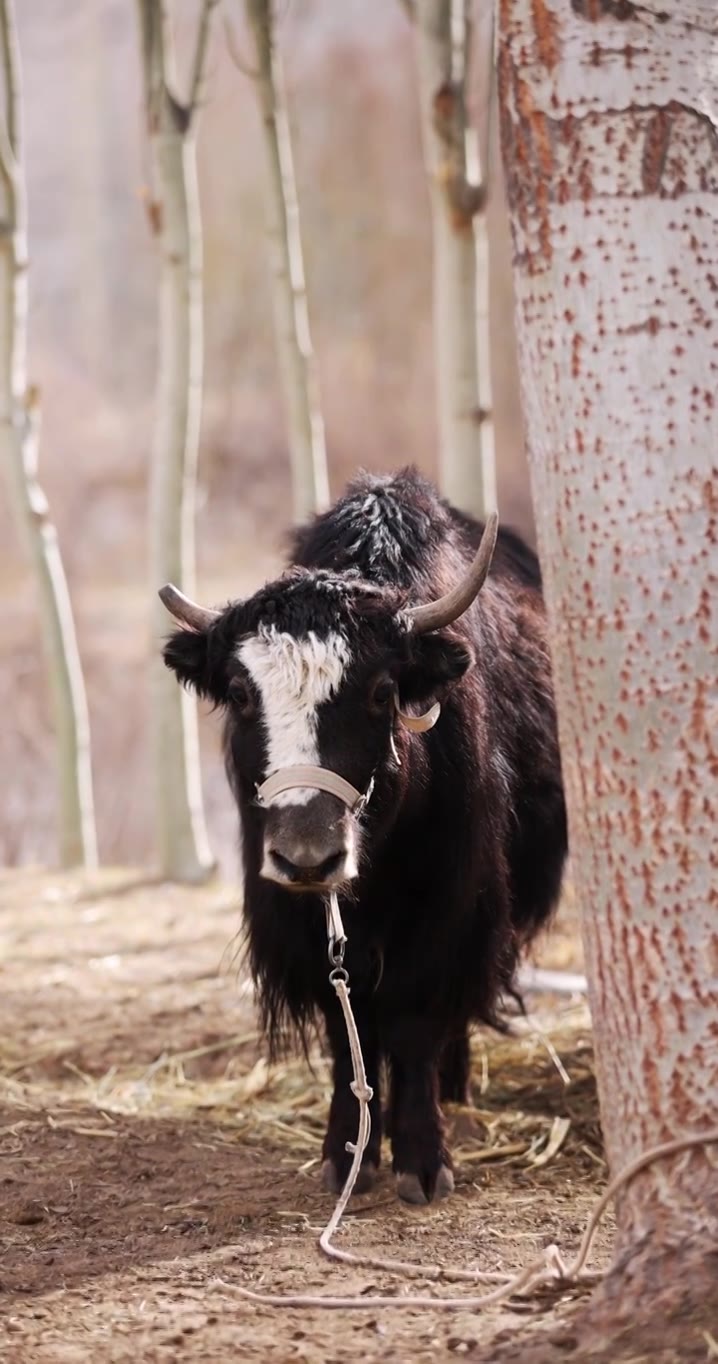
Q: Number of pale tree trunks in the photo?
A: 5